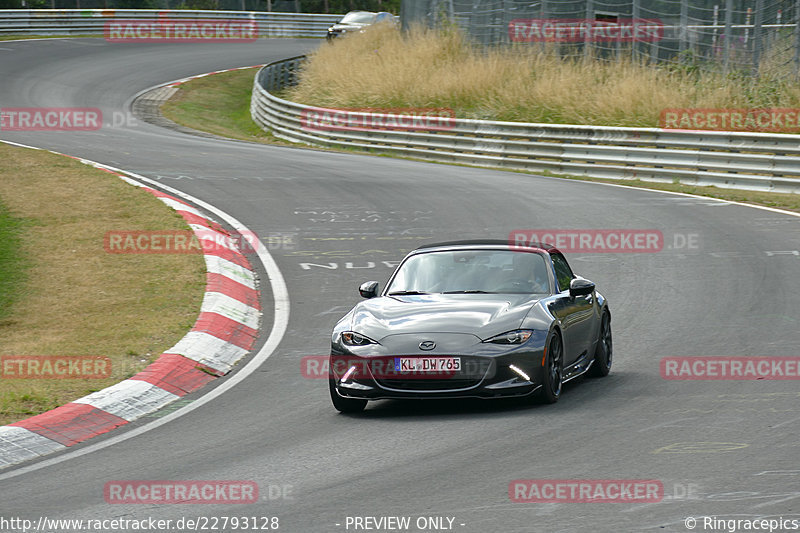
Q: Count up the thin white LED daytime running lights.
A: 2